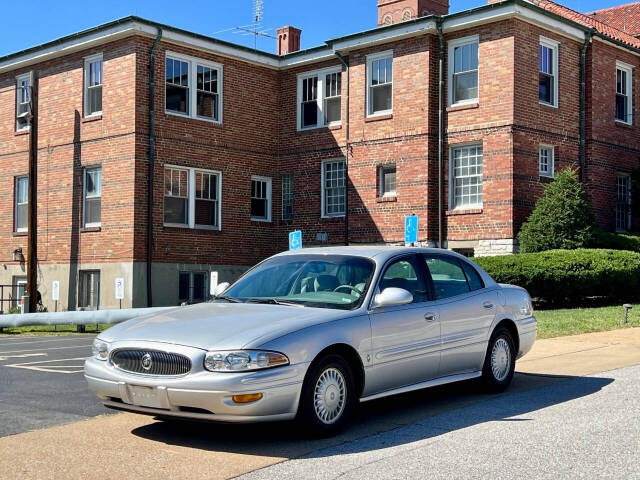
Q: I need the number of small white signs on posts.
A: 3